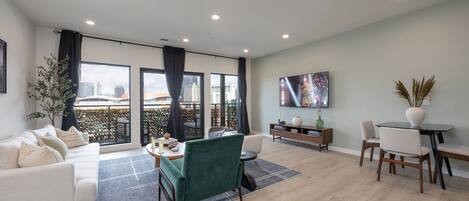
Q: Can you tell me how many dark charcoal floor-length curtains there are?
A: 3